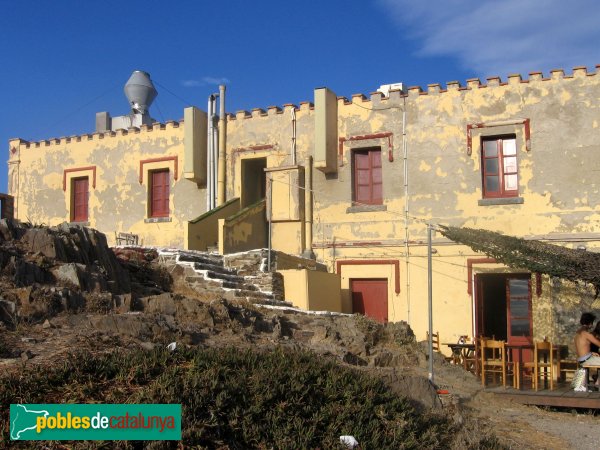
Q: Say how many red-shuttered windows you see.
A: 4